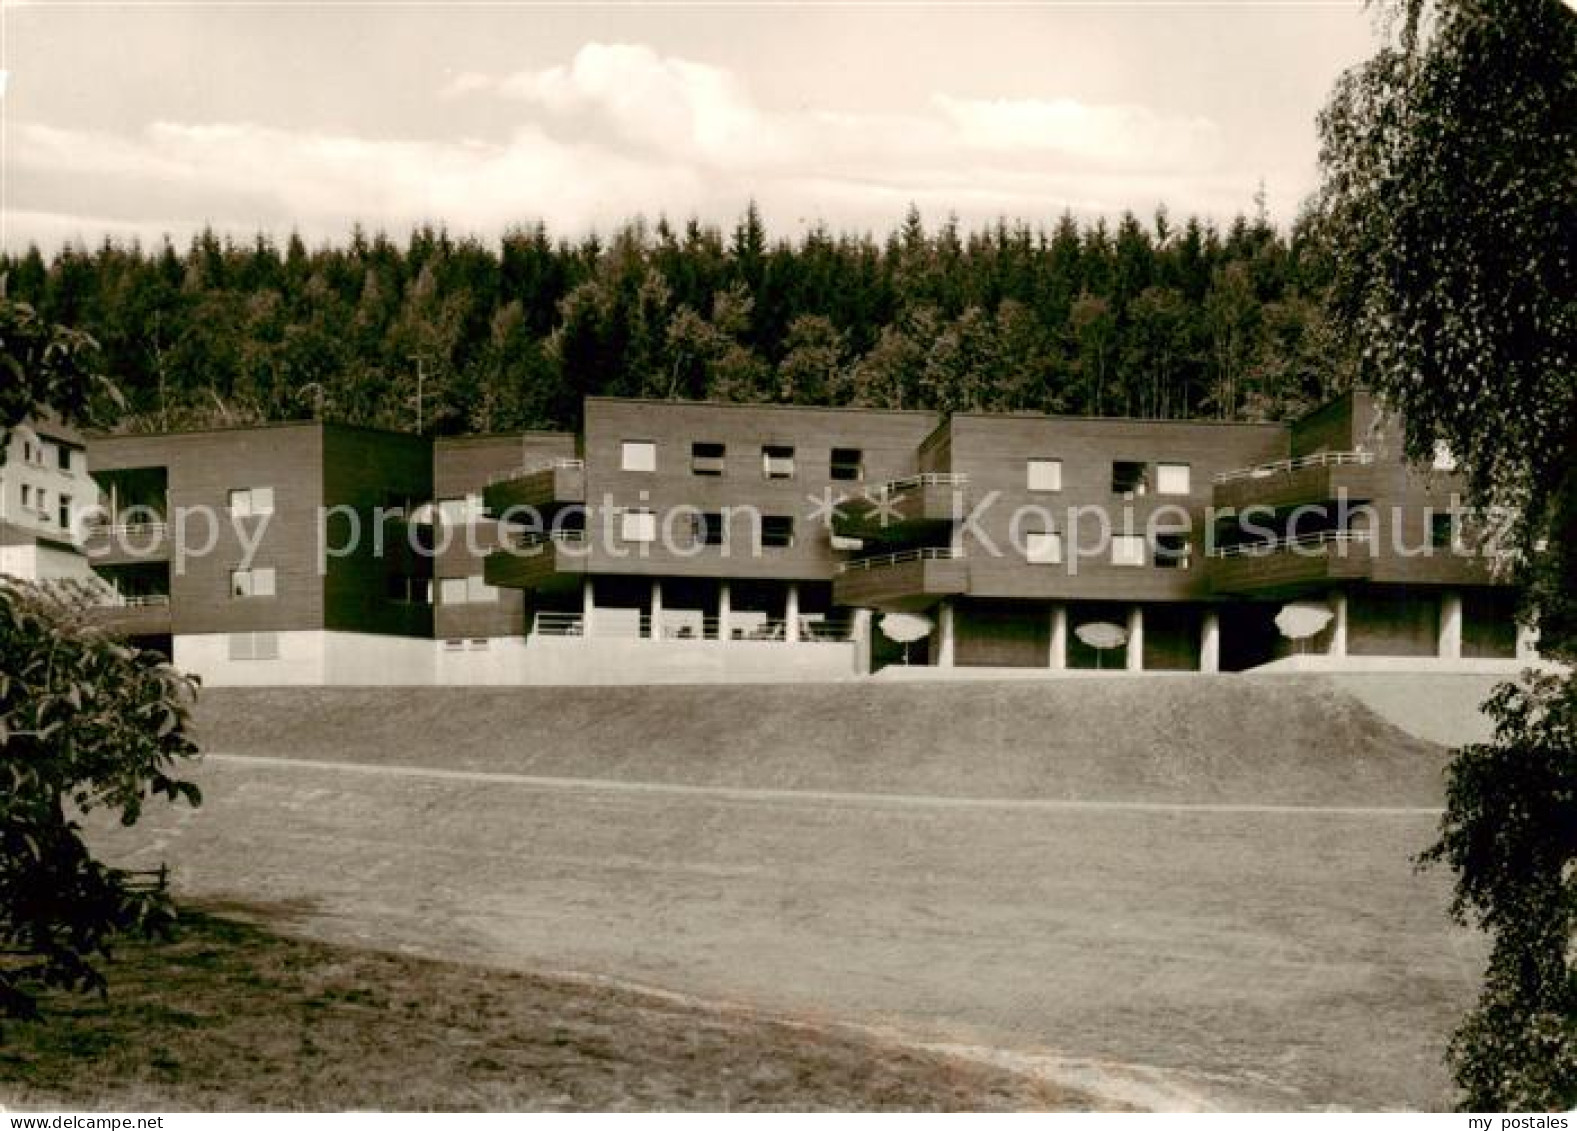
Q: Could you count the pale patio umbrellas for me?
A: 3